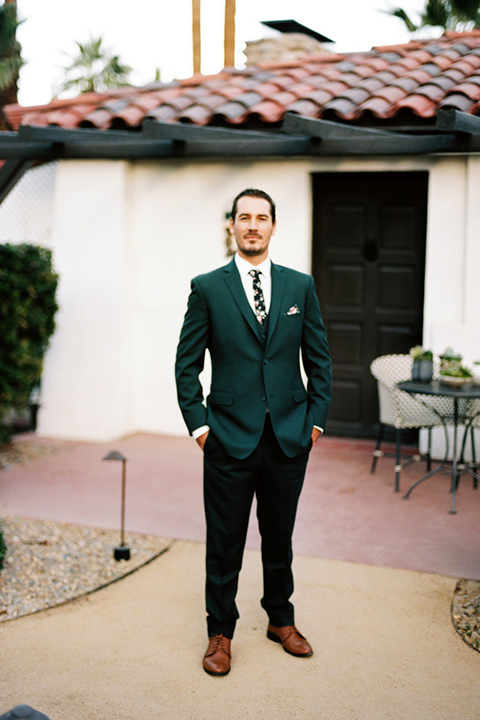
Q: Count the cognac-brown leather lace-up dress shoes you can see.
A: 2